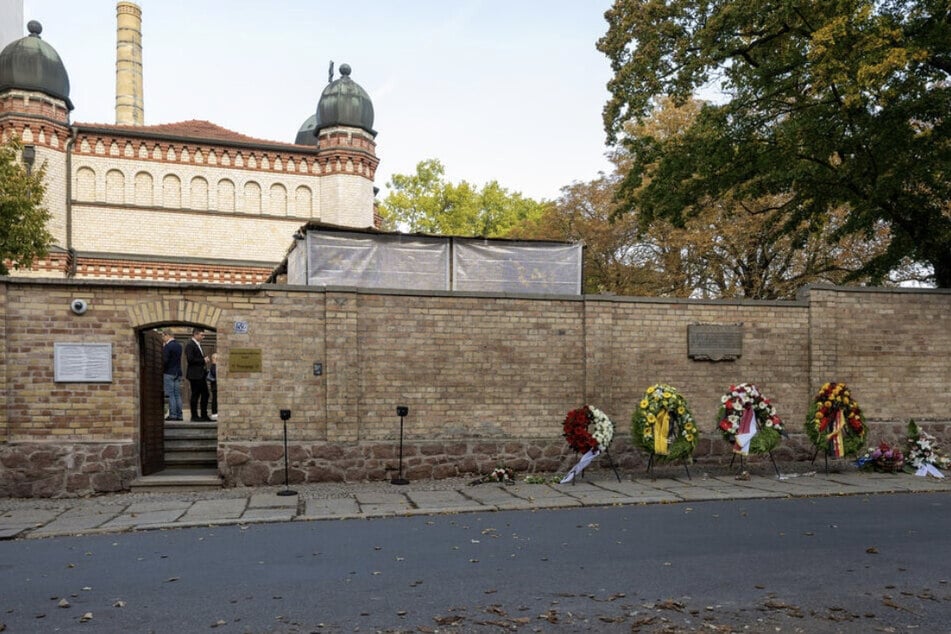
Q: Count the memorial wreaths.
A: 4